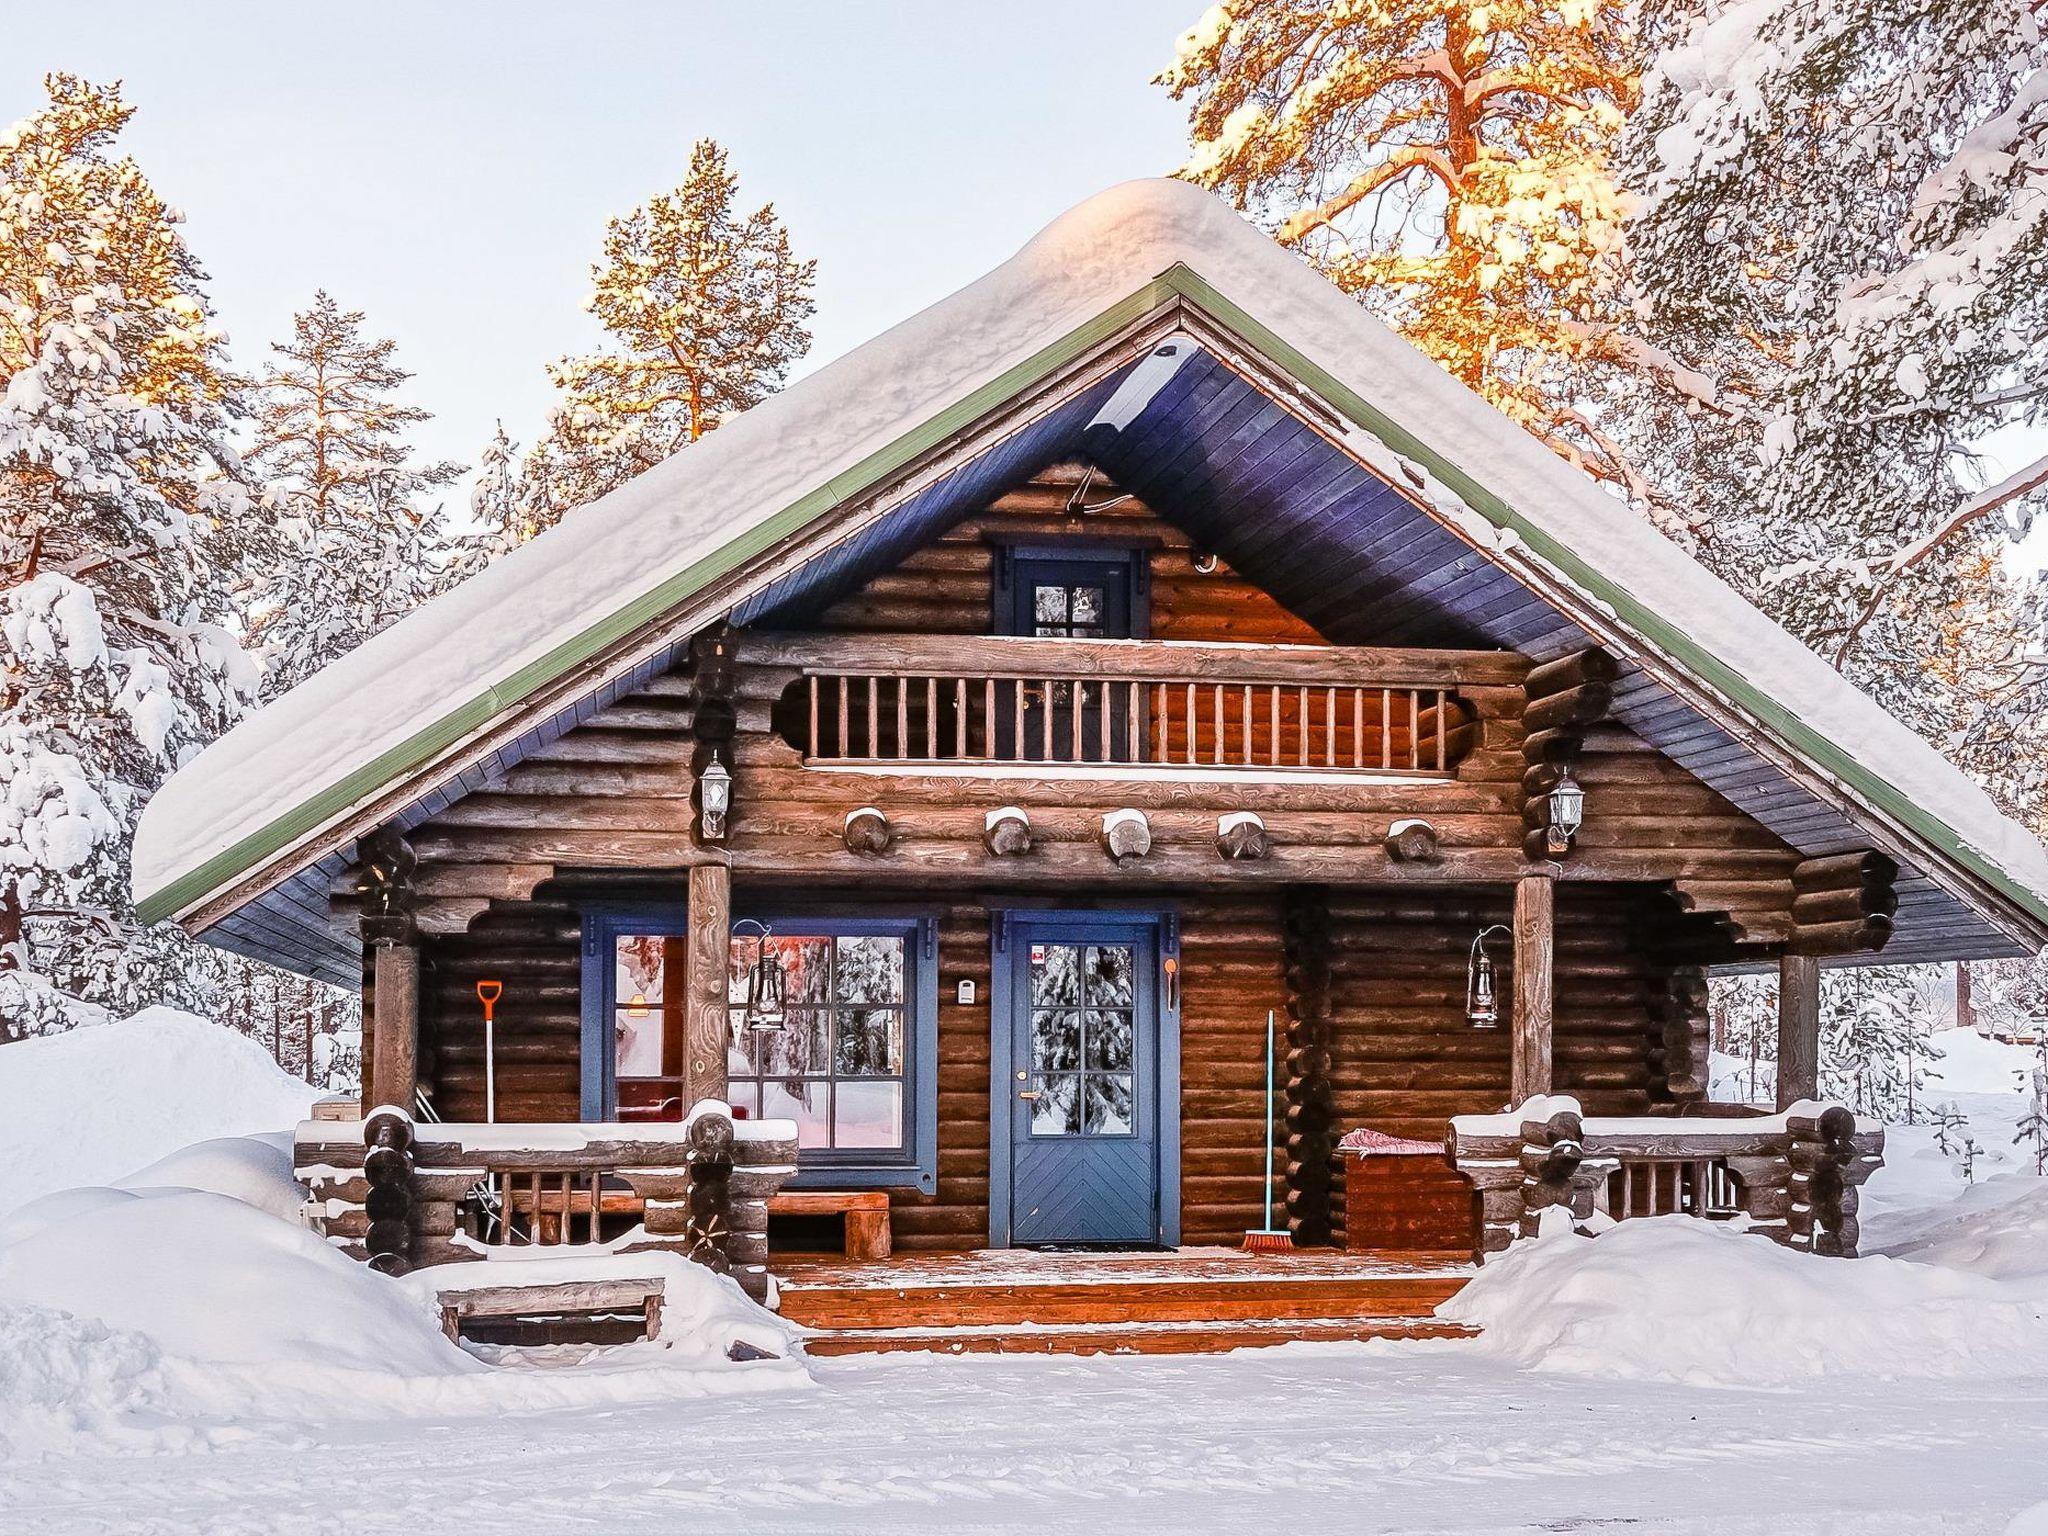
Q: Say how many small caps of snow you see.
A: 5